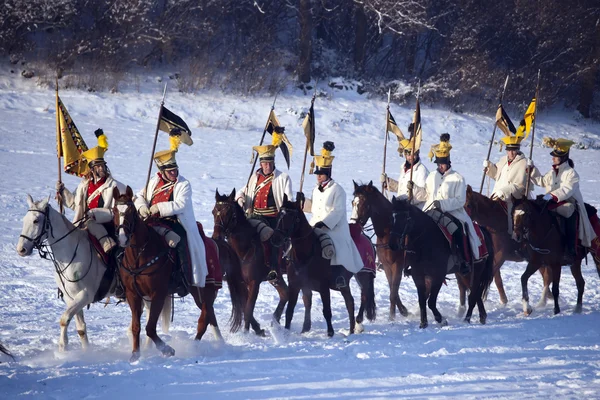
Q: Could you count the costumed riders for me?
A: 8